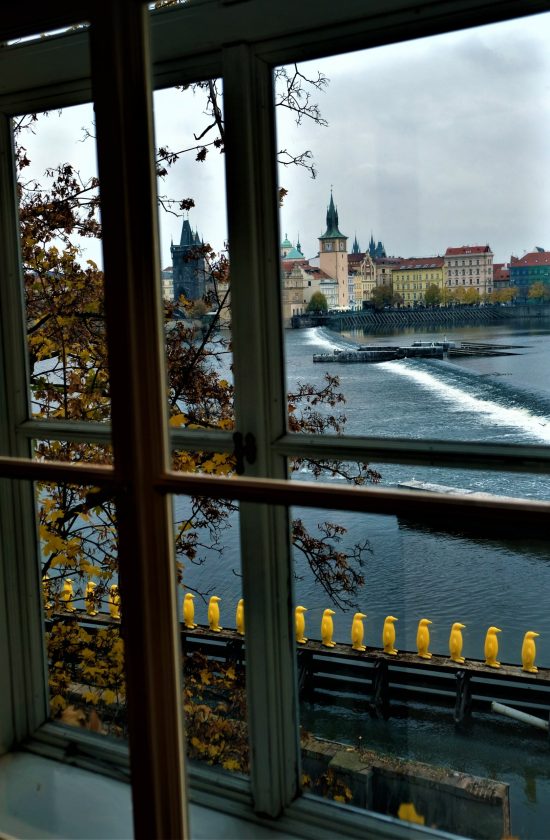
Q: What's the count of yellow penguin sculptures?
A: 15